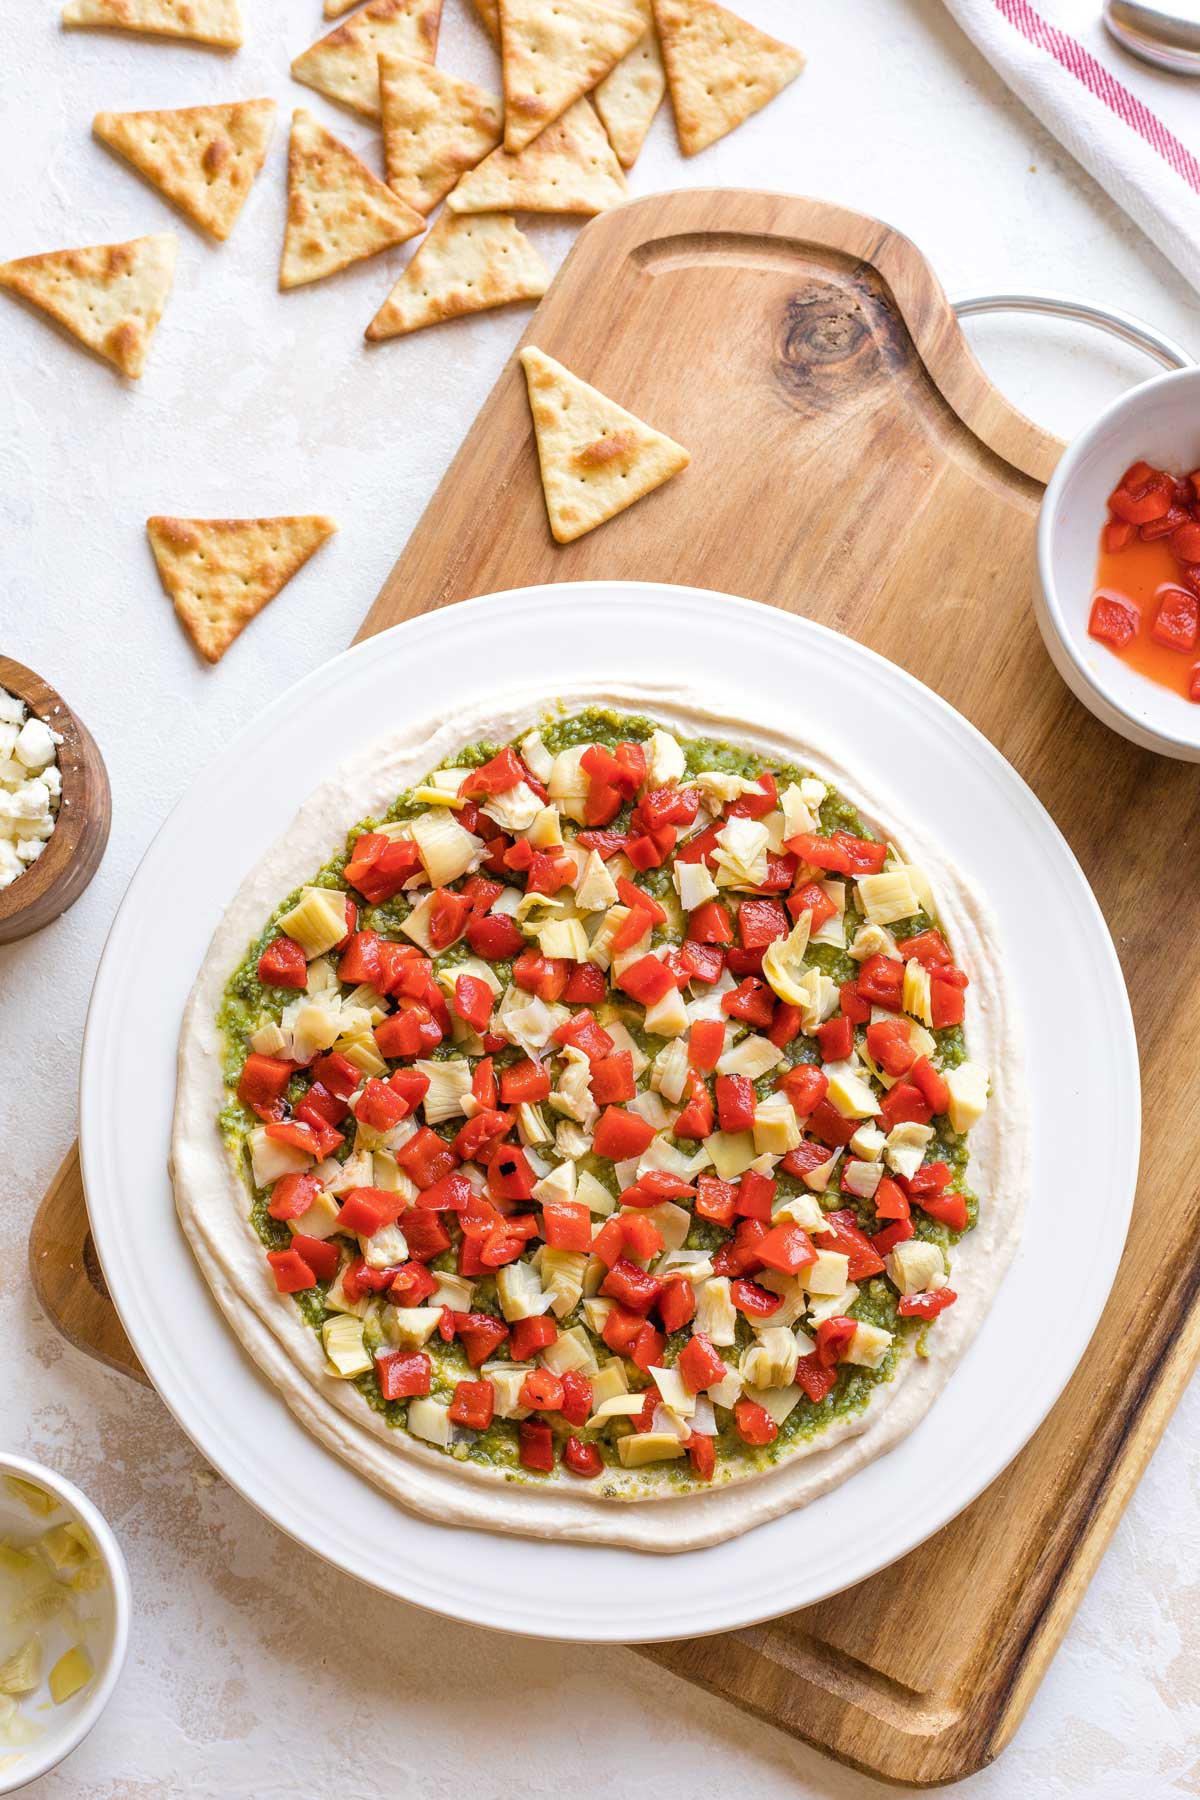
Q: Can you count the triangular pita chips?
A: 15